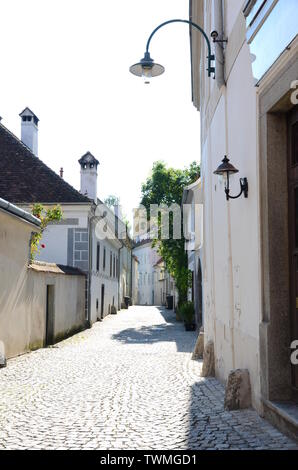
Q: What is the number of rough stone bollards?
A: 3